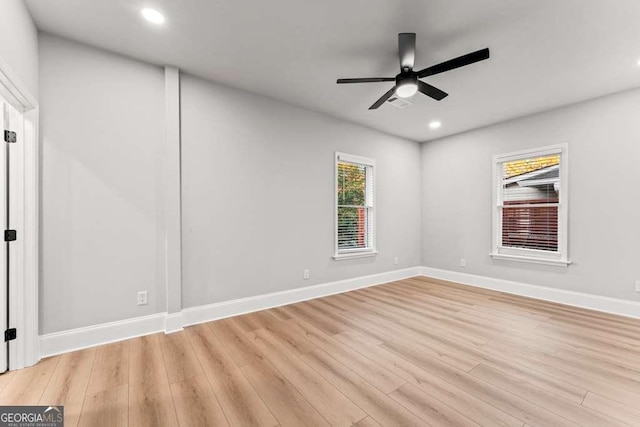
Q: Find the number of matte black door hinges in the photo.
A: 3